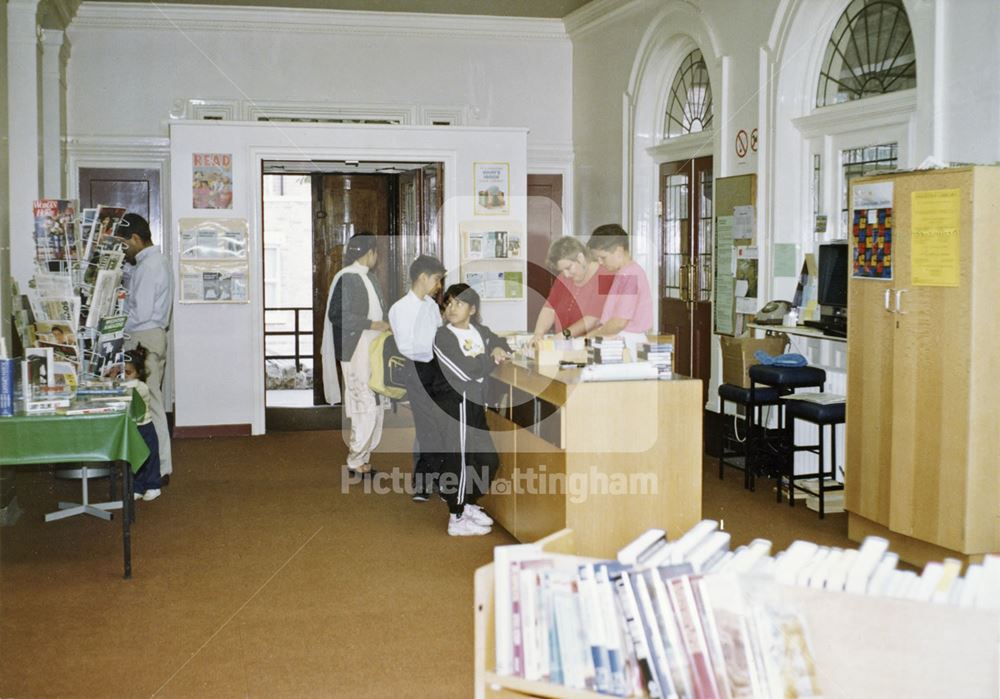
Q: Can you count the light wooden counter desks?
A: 1